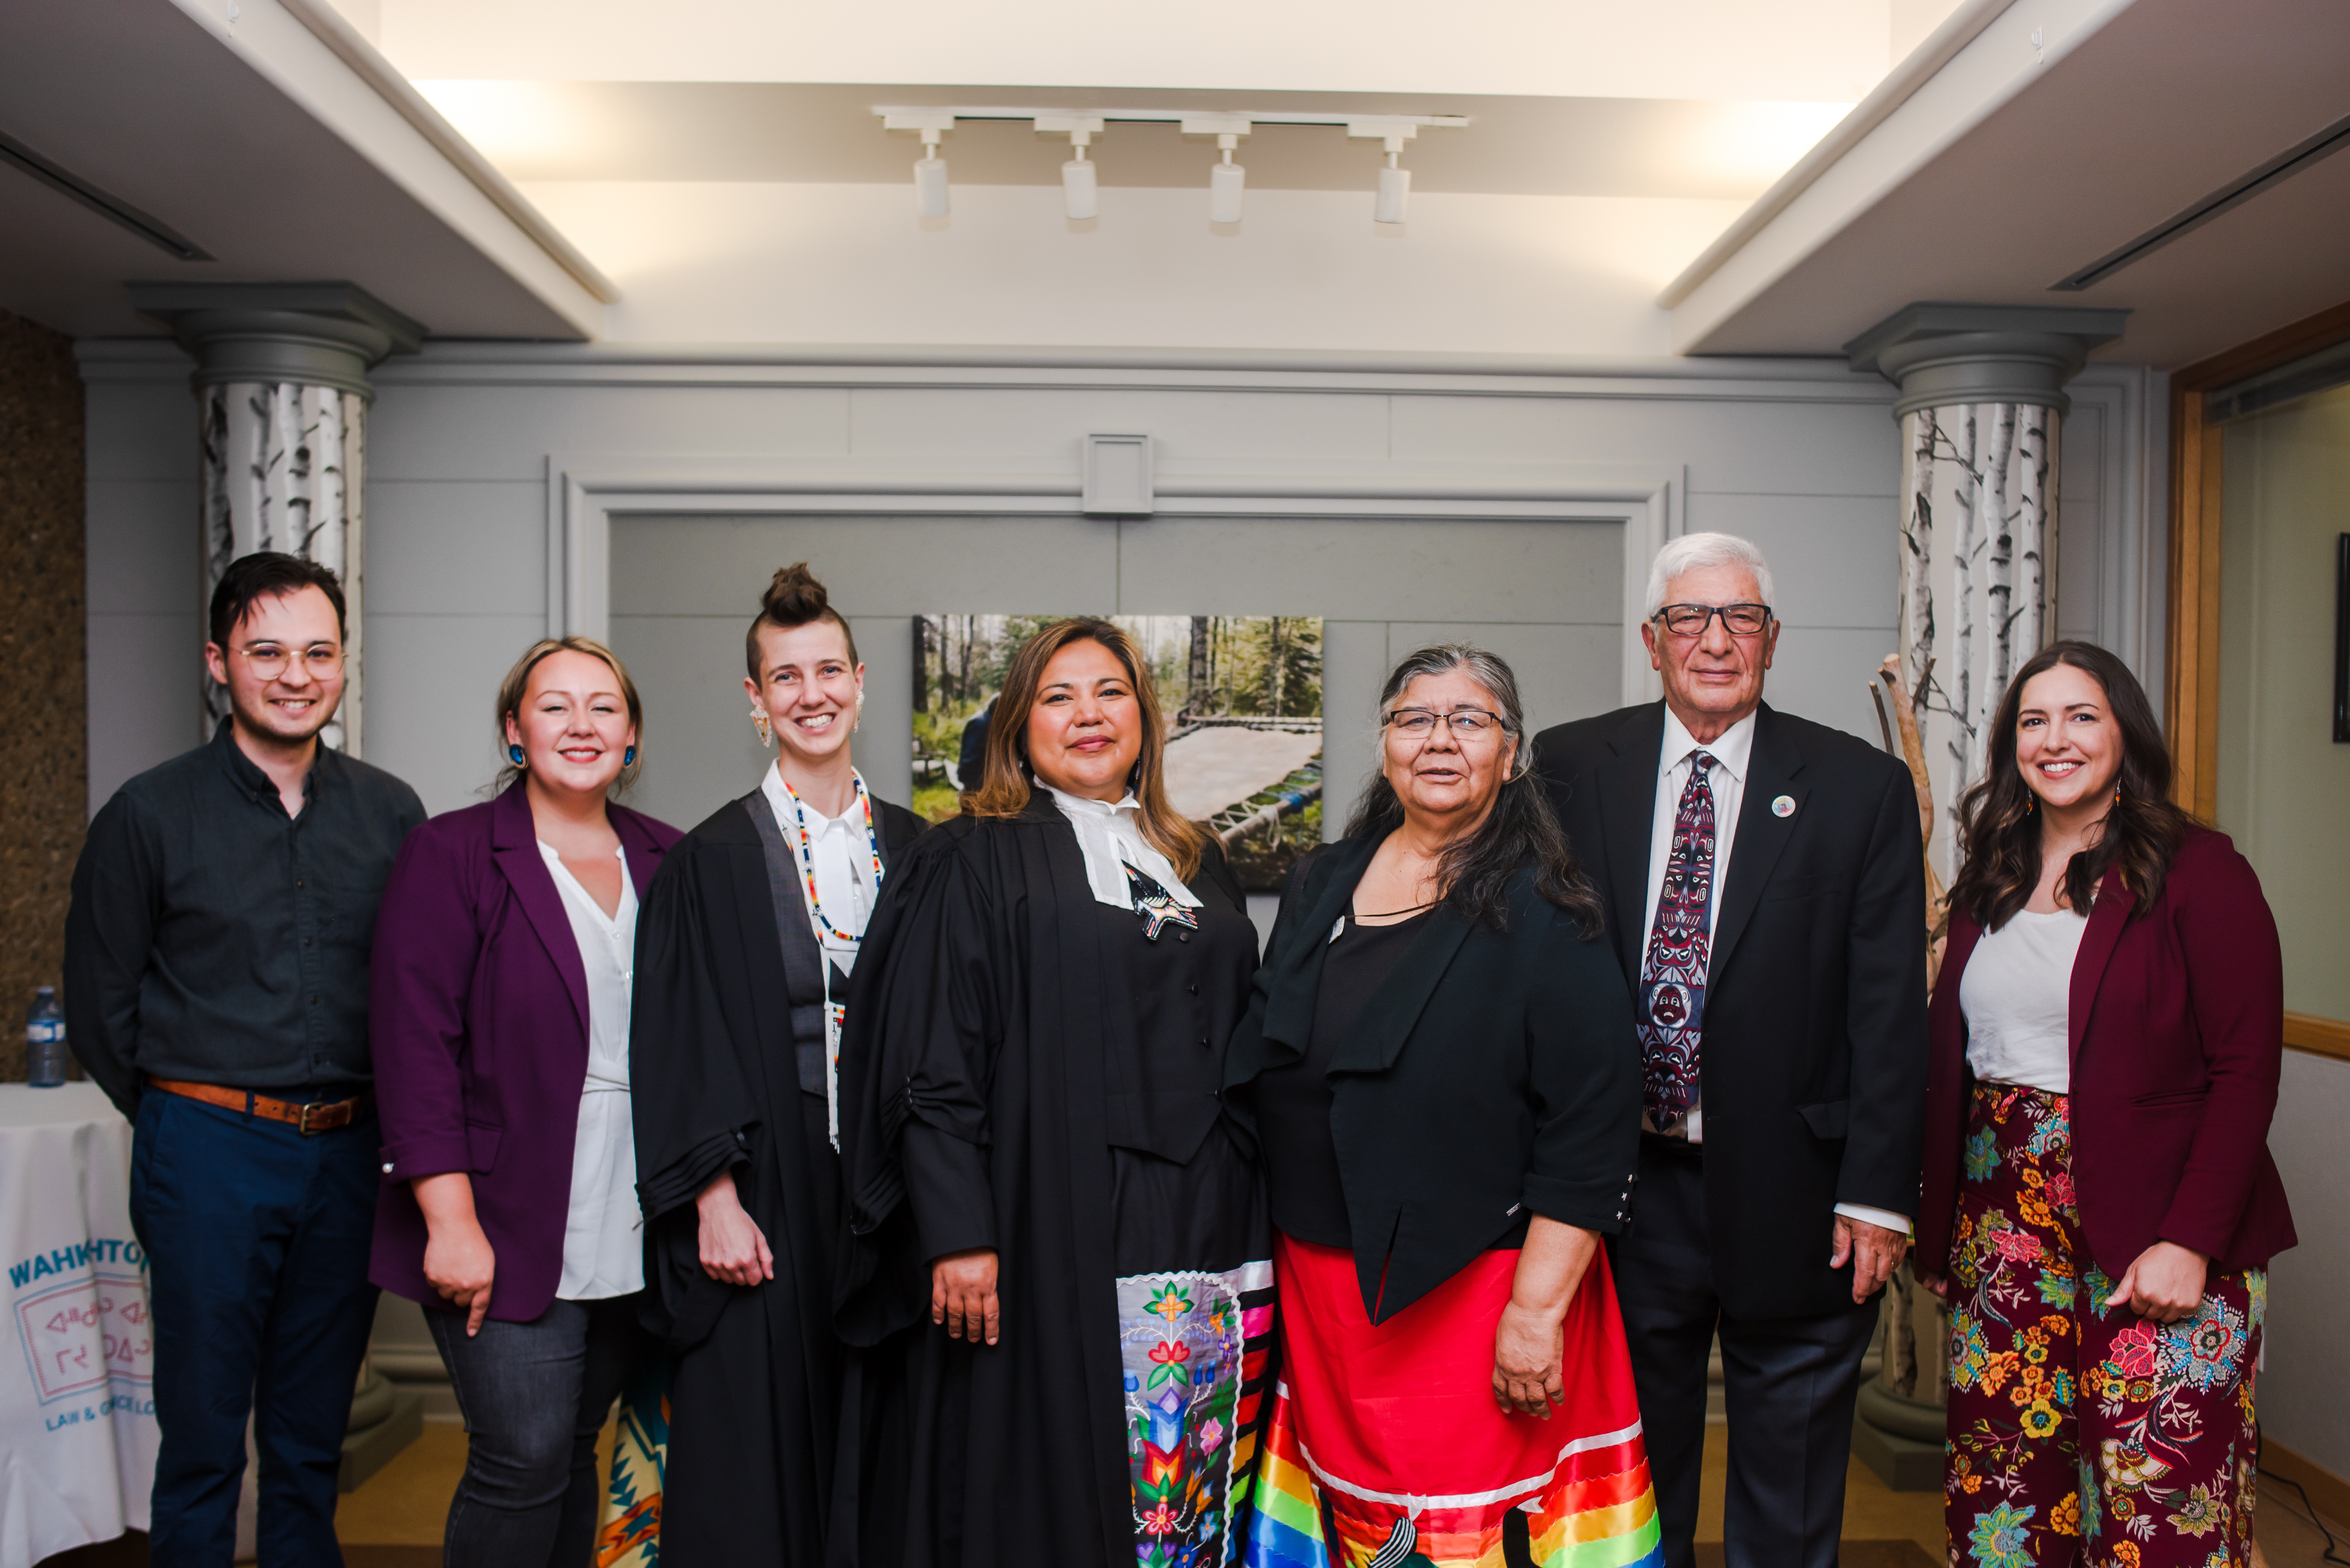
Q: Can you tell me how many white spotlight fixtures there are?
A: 4